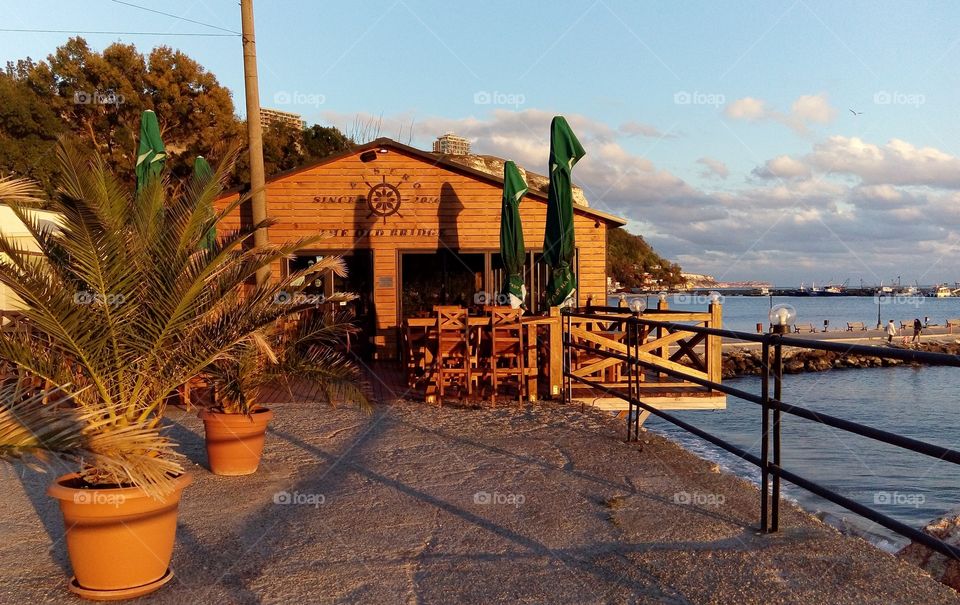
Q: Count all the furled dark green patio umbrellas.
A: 4